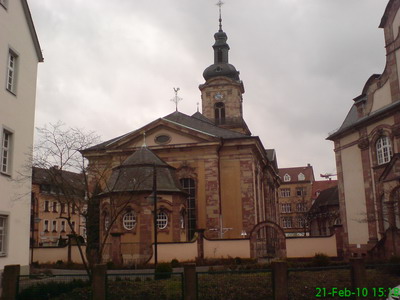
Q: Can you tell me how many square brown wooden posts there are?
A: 5